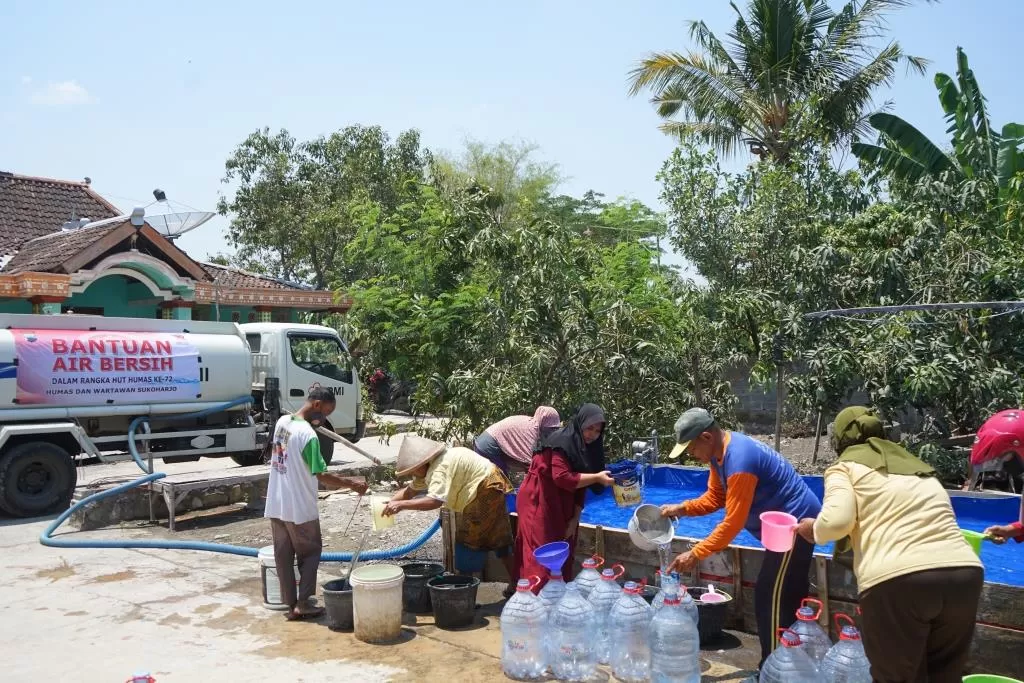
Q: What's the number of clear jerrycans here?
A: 11